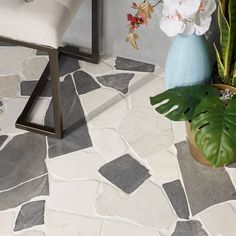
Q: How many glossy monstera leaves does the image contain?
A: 2